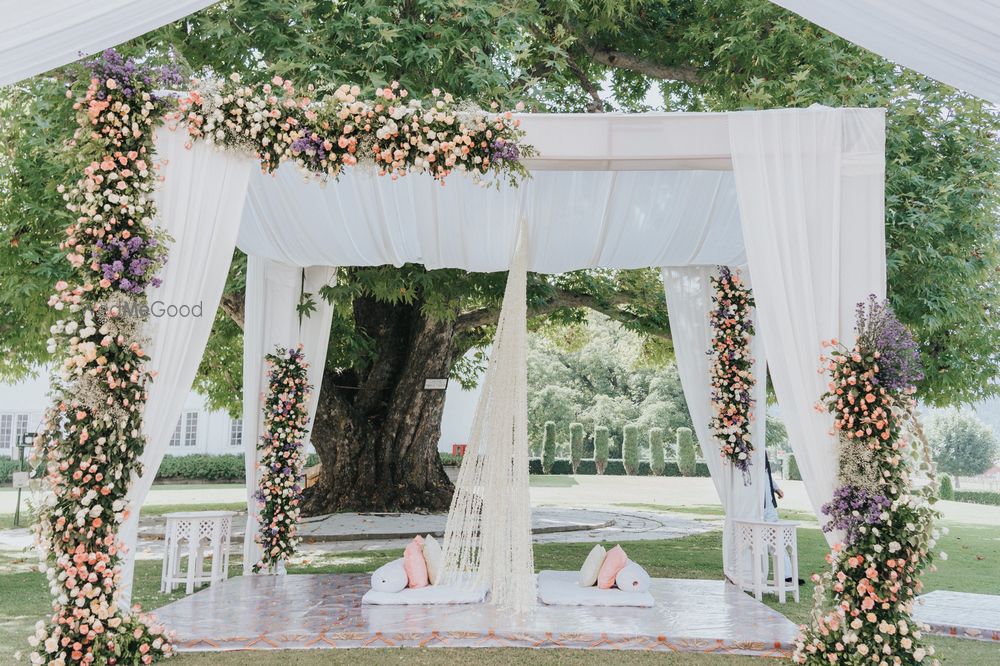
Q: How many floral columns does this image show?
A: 4